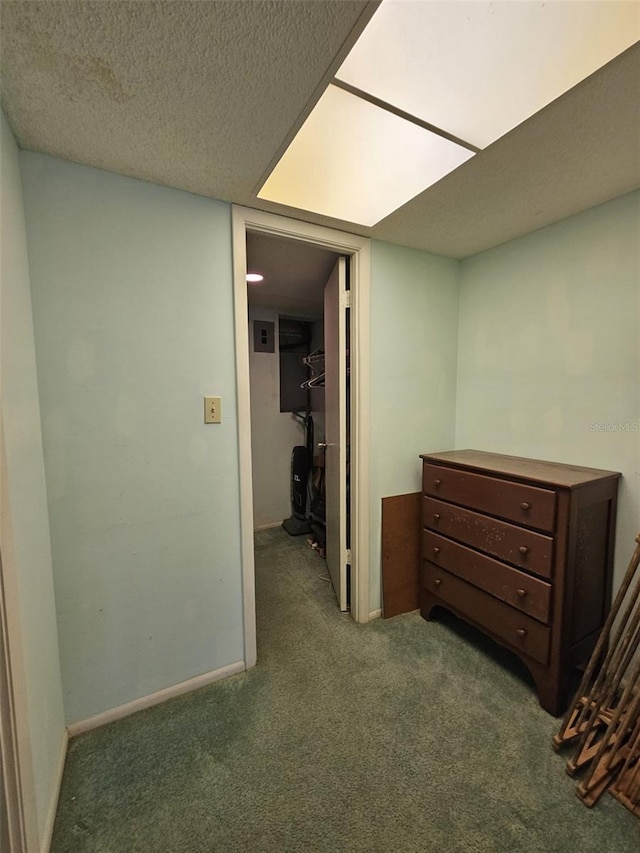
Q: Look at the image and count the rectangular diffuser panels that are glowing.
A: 2